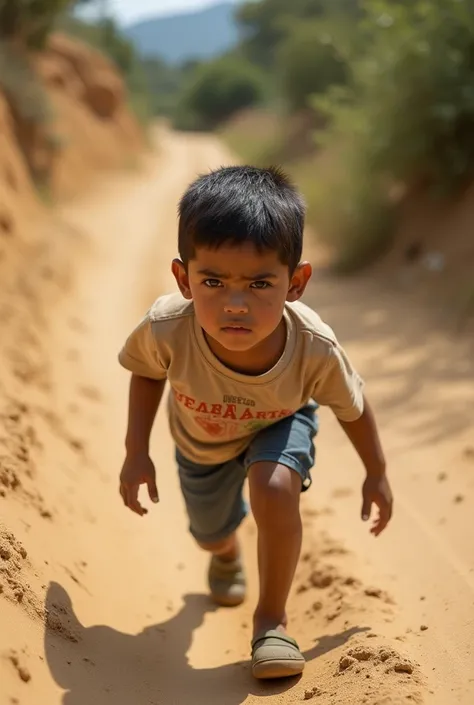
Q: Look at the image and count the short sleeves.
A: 2